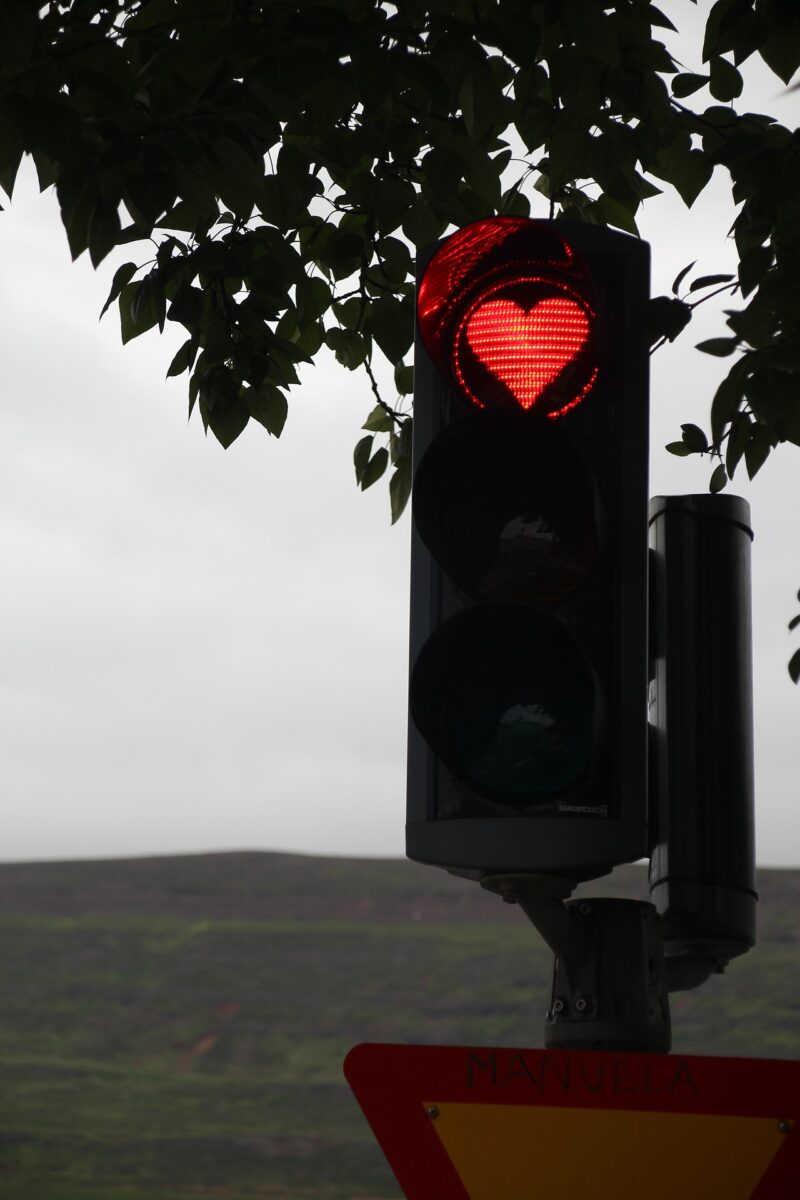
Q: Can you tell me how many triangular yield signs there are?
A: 1